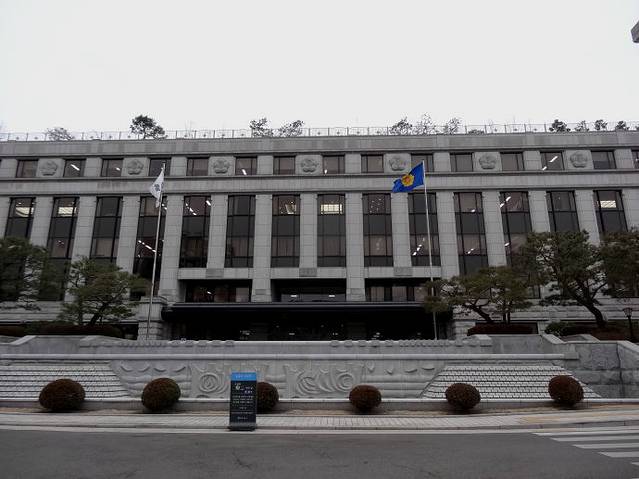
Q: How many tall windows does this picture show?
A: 14